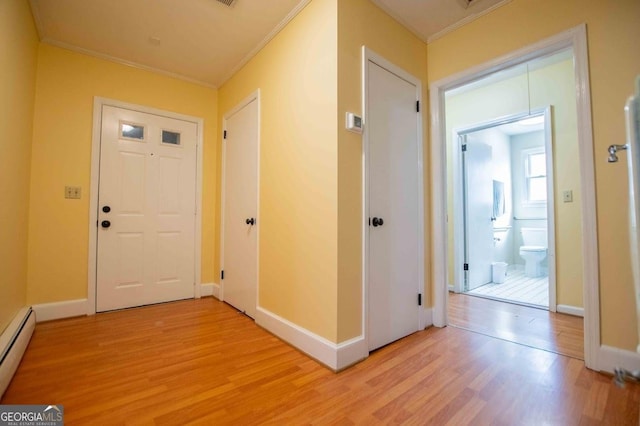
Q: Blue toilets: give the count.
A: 0